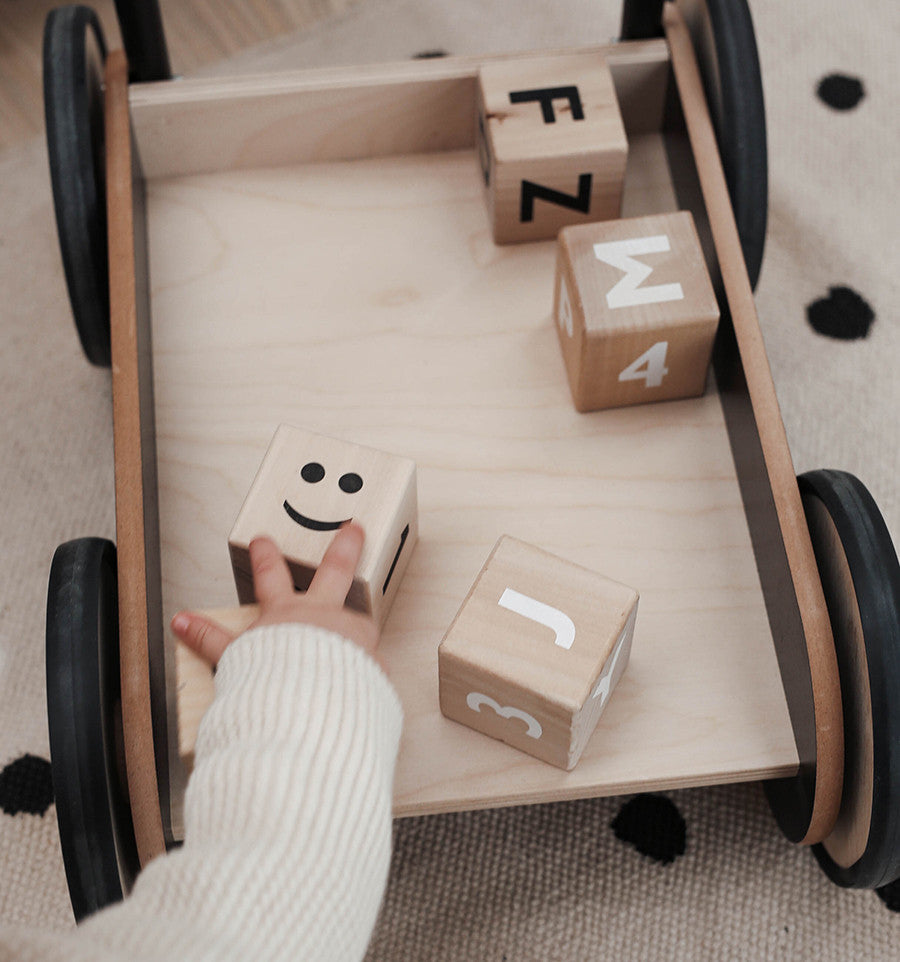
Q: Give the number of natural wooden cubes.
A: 5